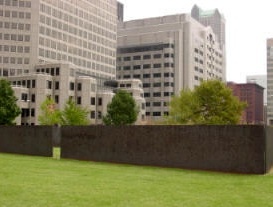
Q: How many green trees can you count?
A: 5